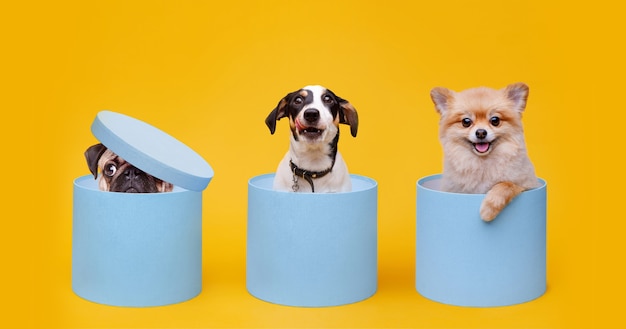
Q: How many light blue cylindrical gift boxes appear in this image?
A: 3